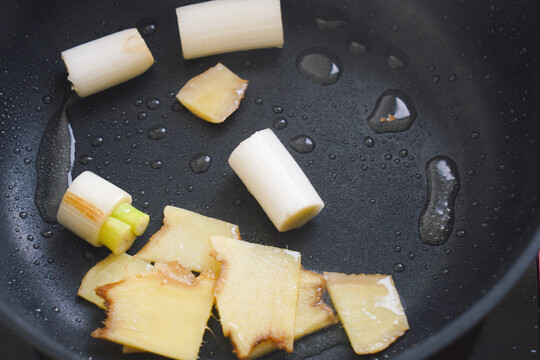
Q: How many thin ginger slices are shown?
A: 7